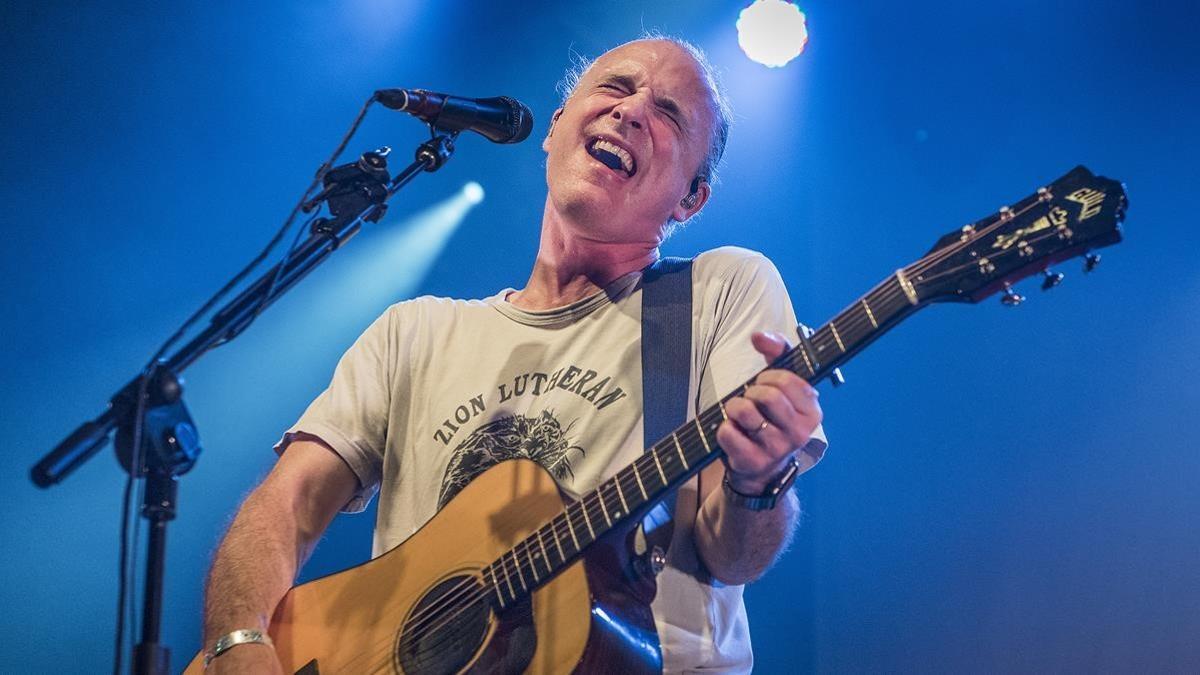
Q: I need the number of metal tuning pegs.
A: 6